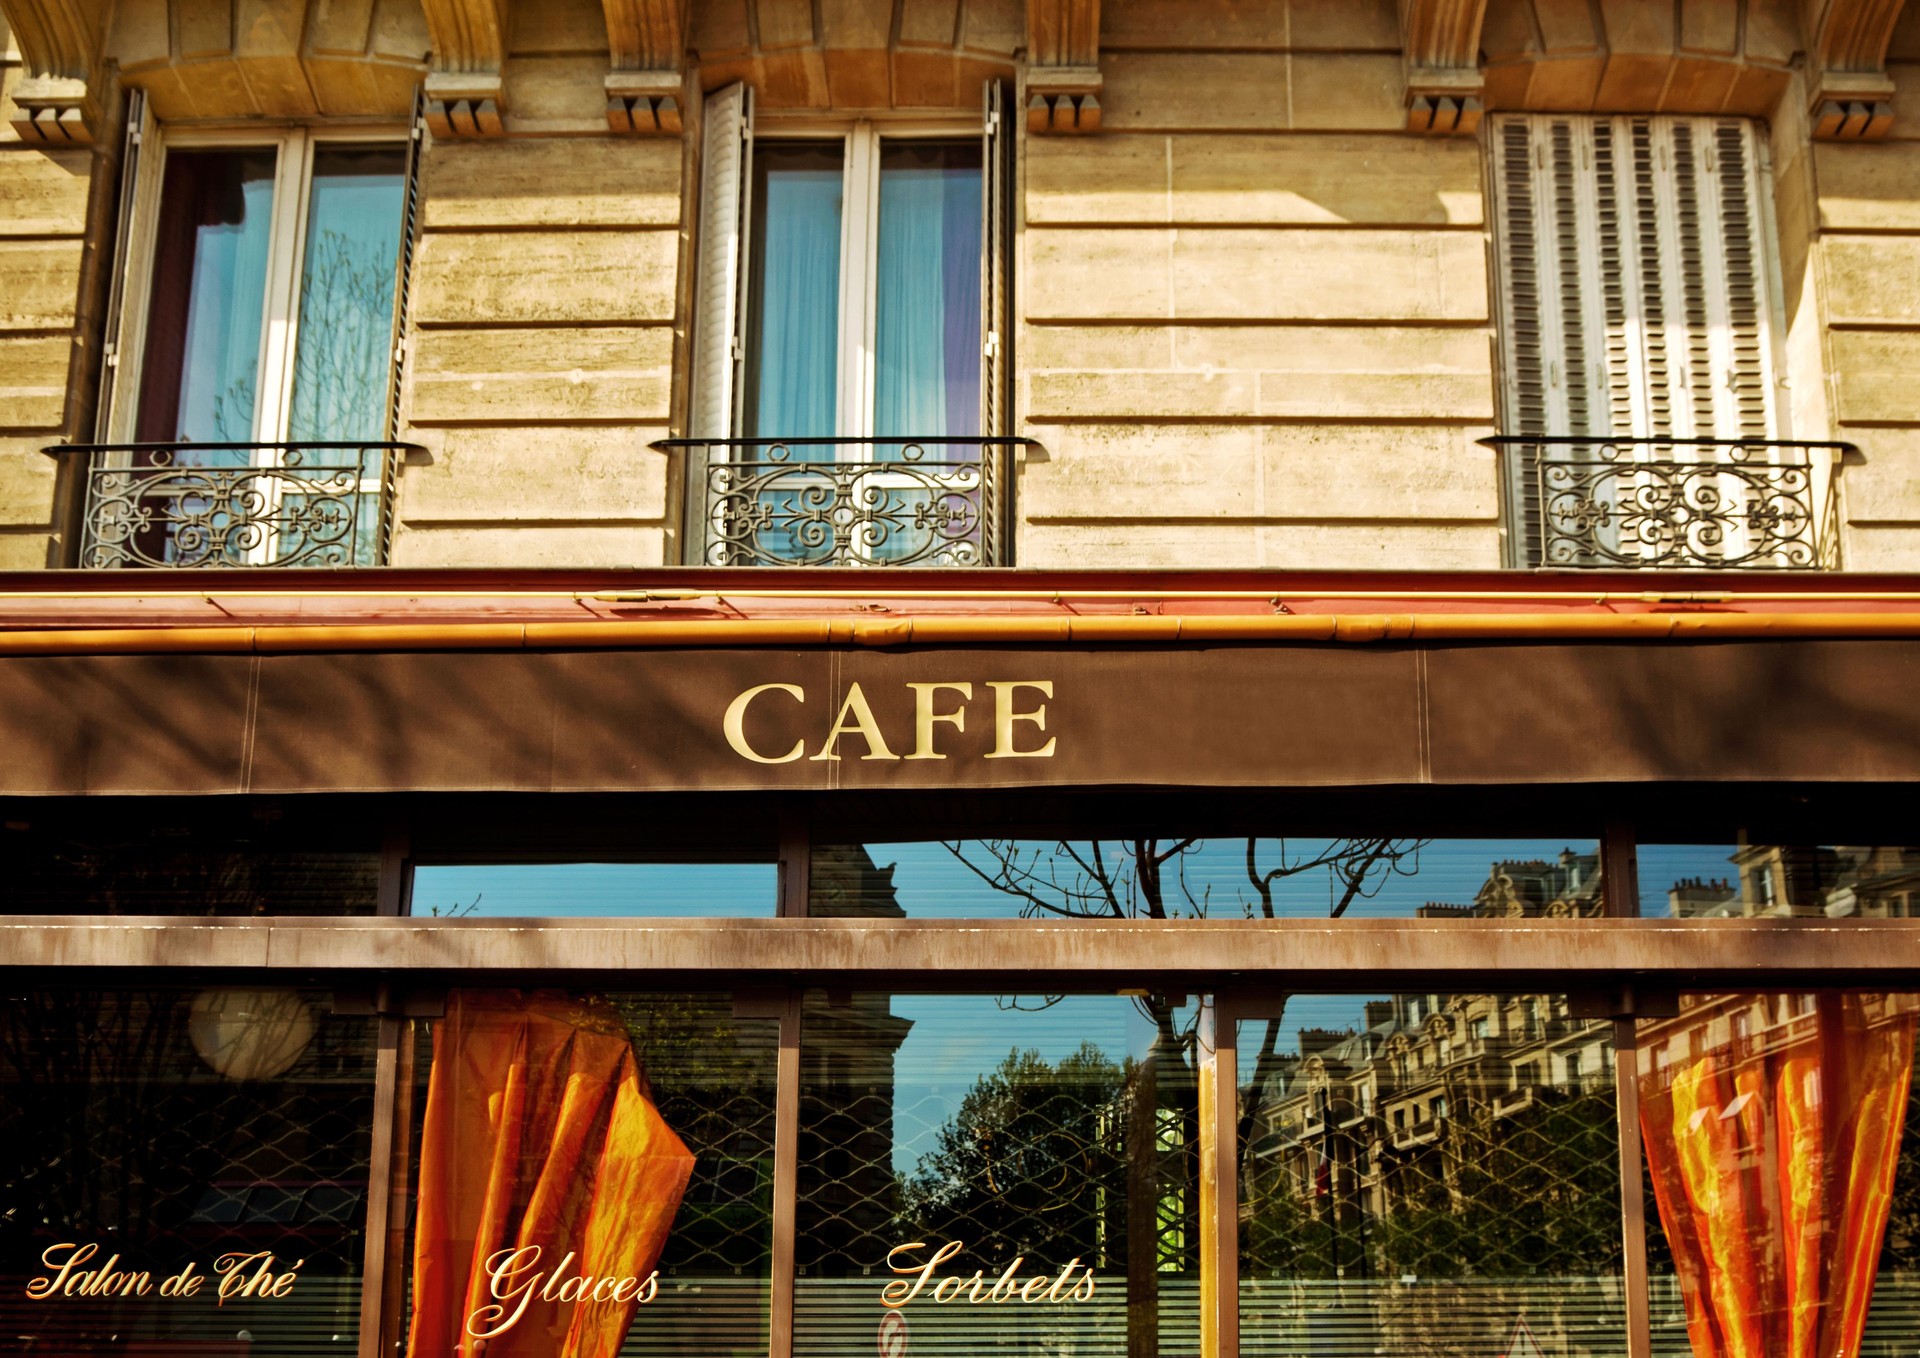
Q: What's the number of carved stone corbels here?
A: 6